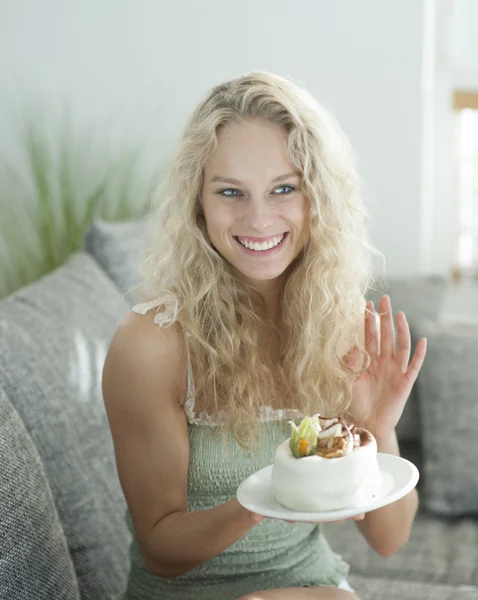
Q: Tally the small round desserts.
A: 1